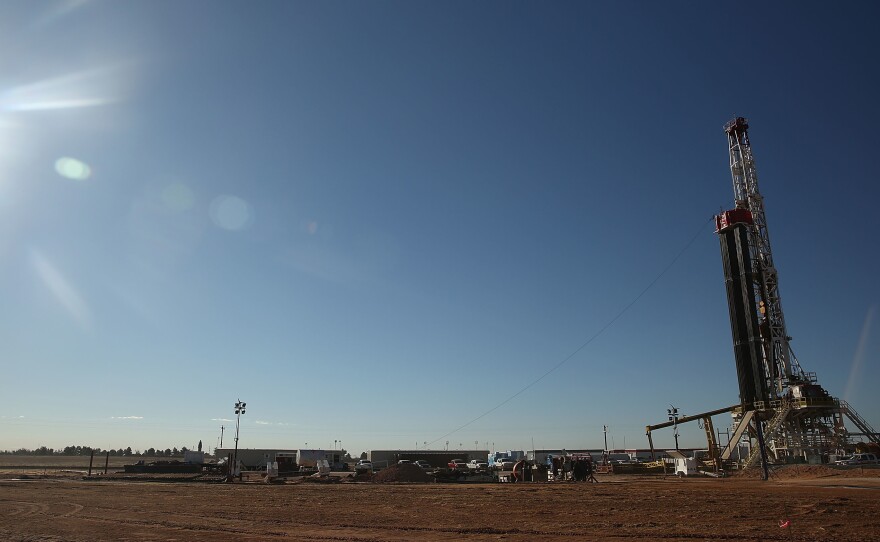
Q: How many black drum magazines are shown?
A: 0